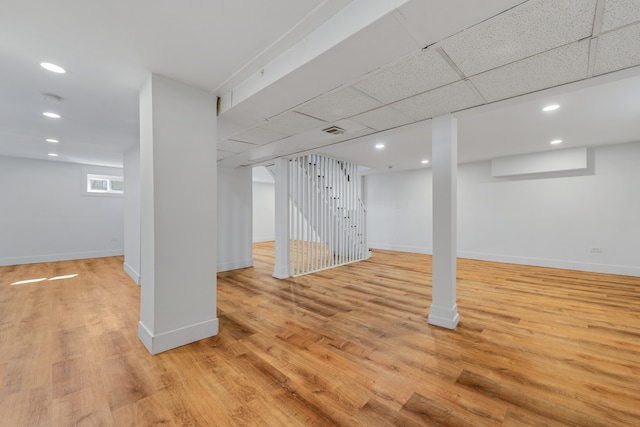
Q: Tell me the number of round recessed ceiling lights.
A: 8